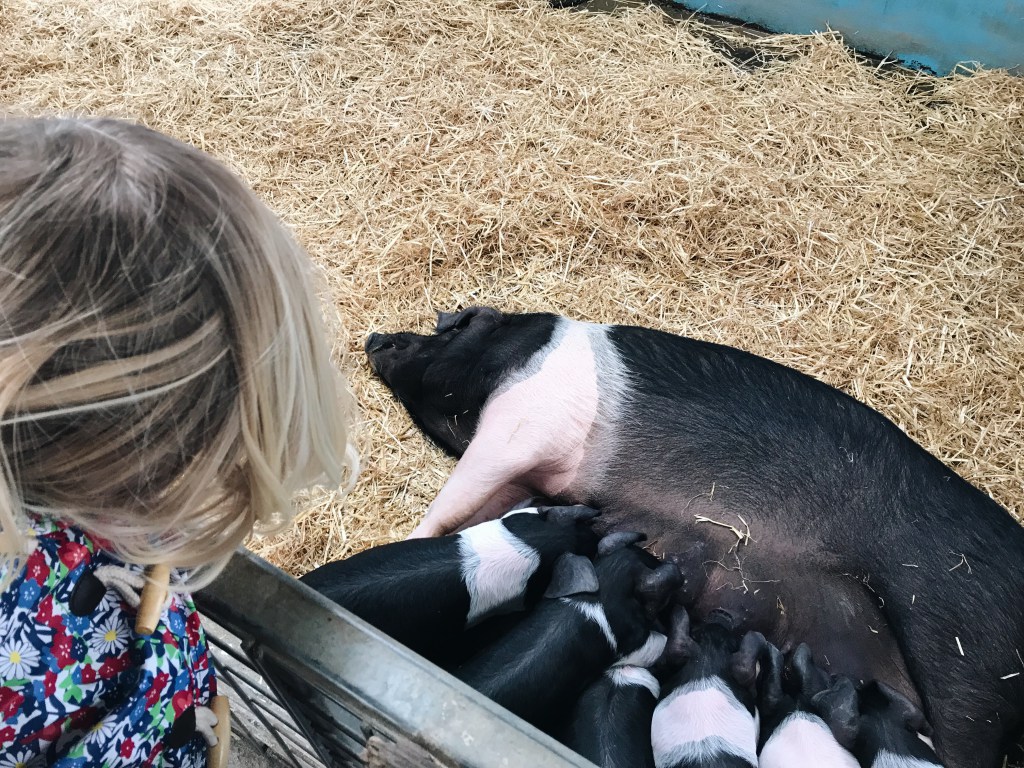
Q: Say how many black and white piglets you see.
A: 6